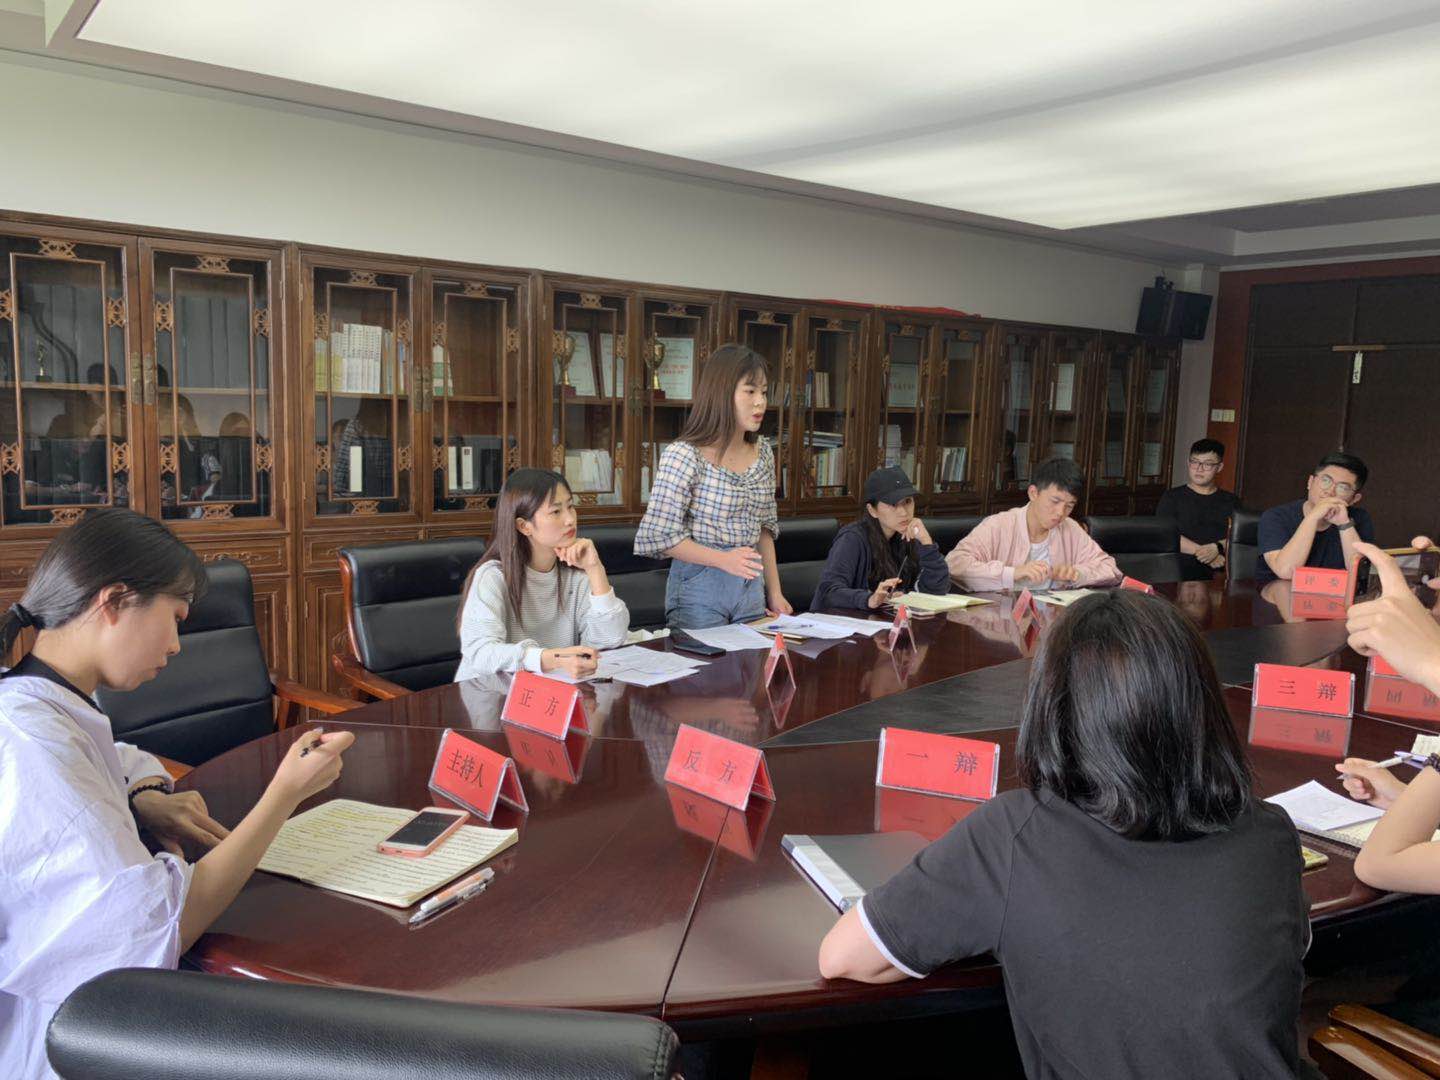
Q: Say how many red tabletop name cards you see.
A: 11